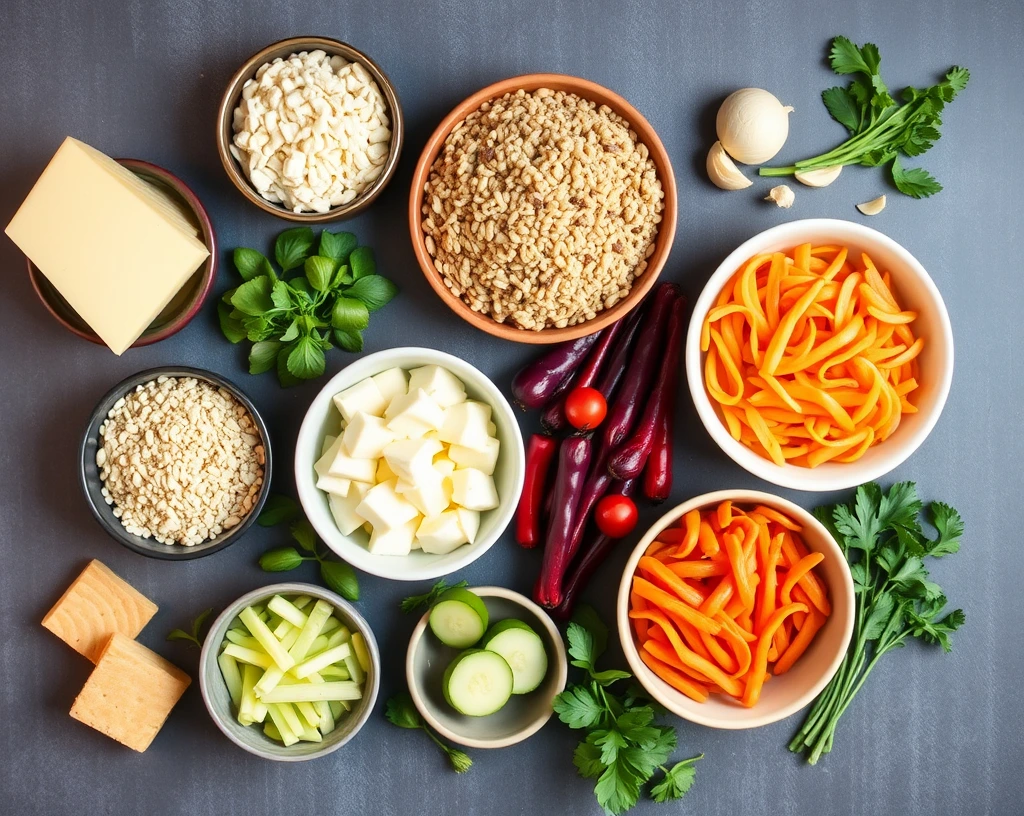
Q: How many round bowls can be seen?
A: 9